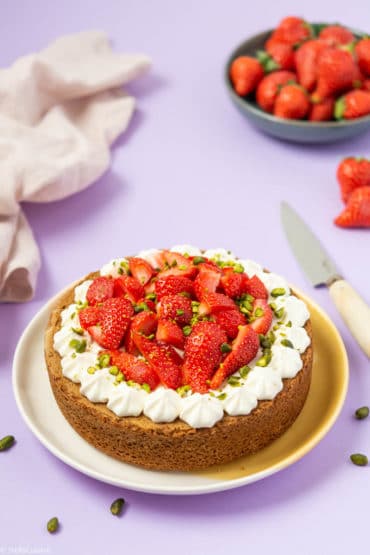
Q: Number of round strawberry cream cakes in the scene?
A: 1